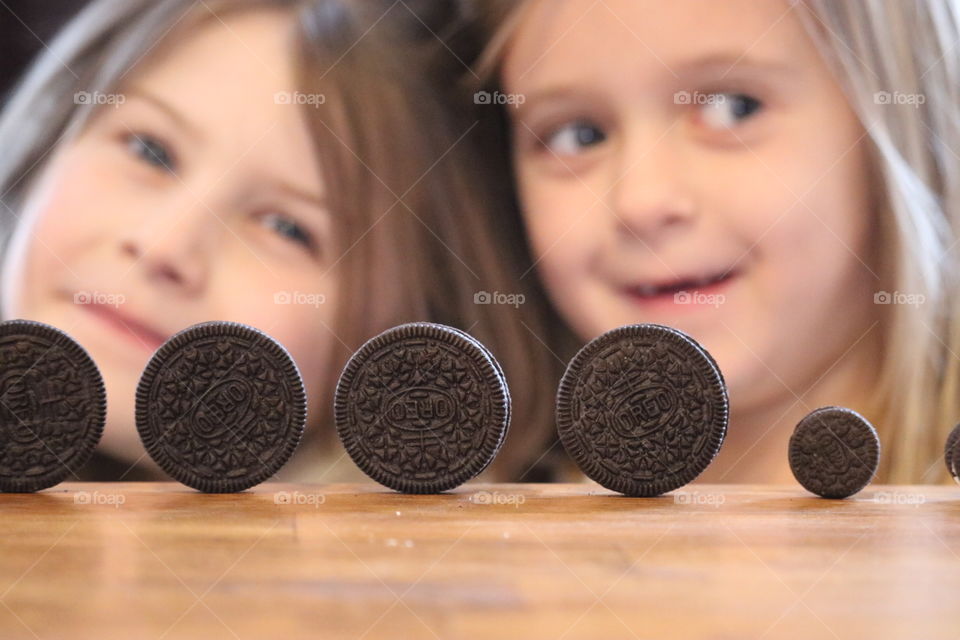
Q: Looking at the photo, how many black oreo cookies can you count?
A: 6